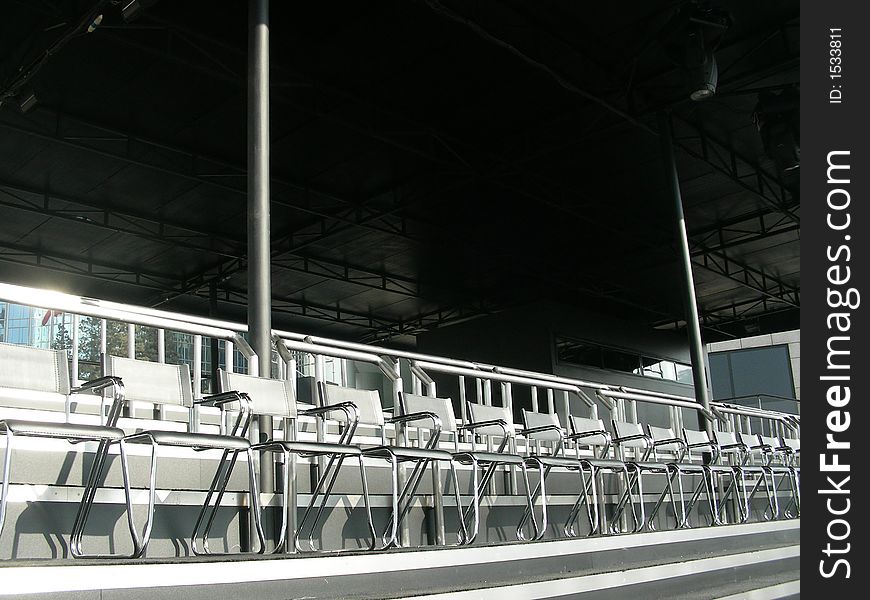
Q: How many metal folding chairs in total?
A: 15